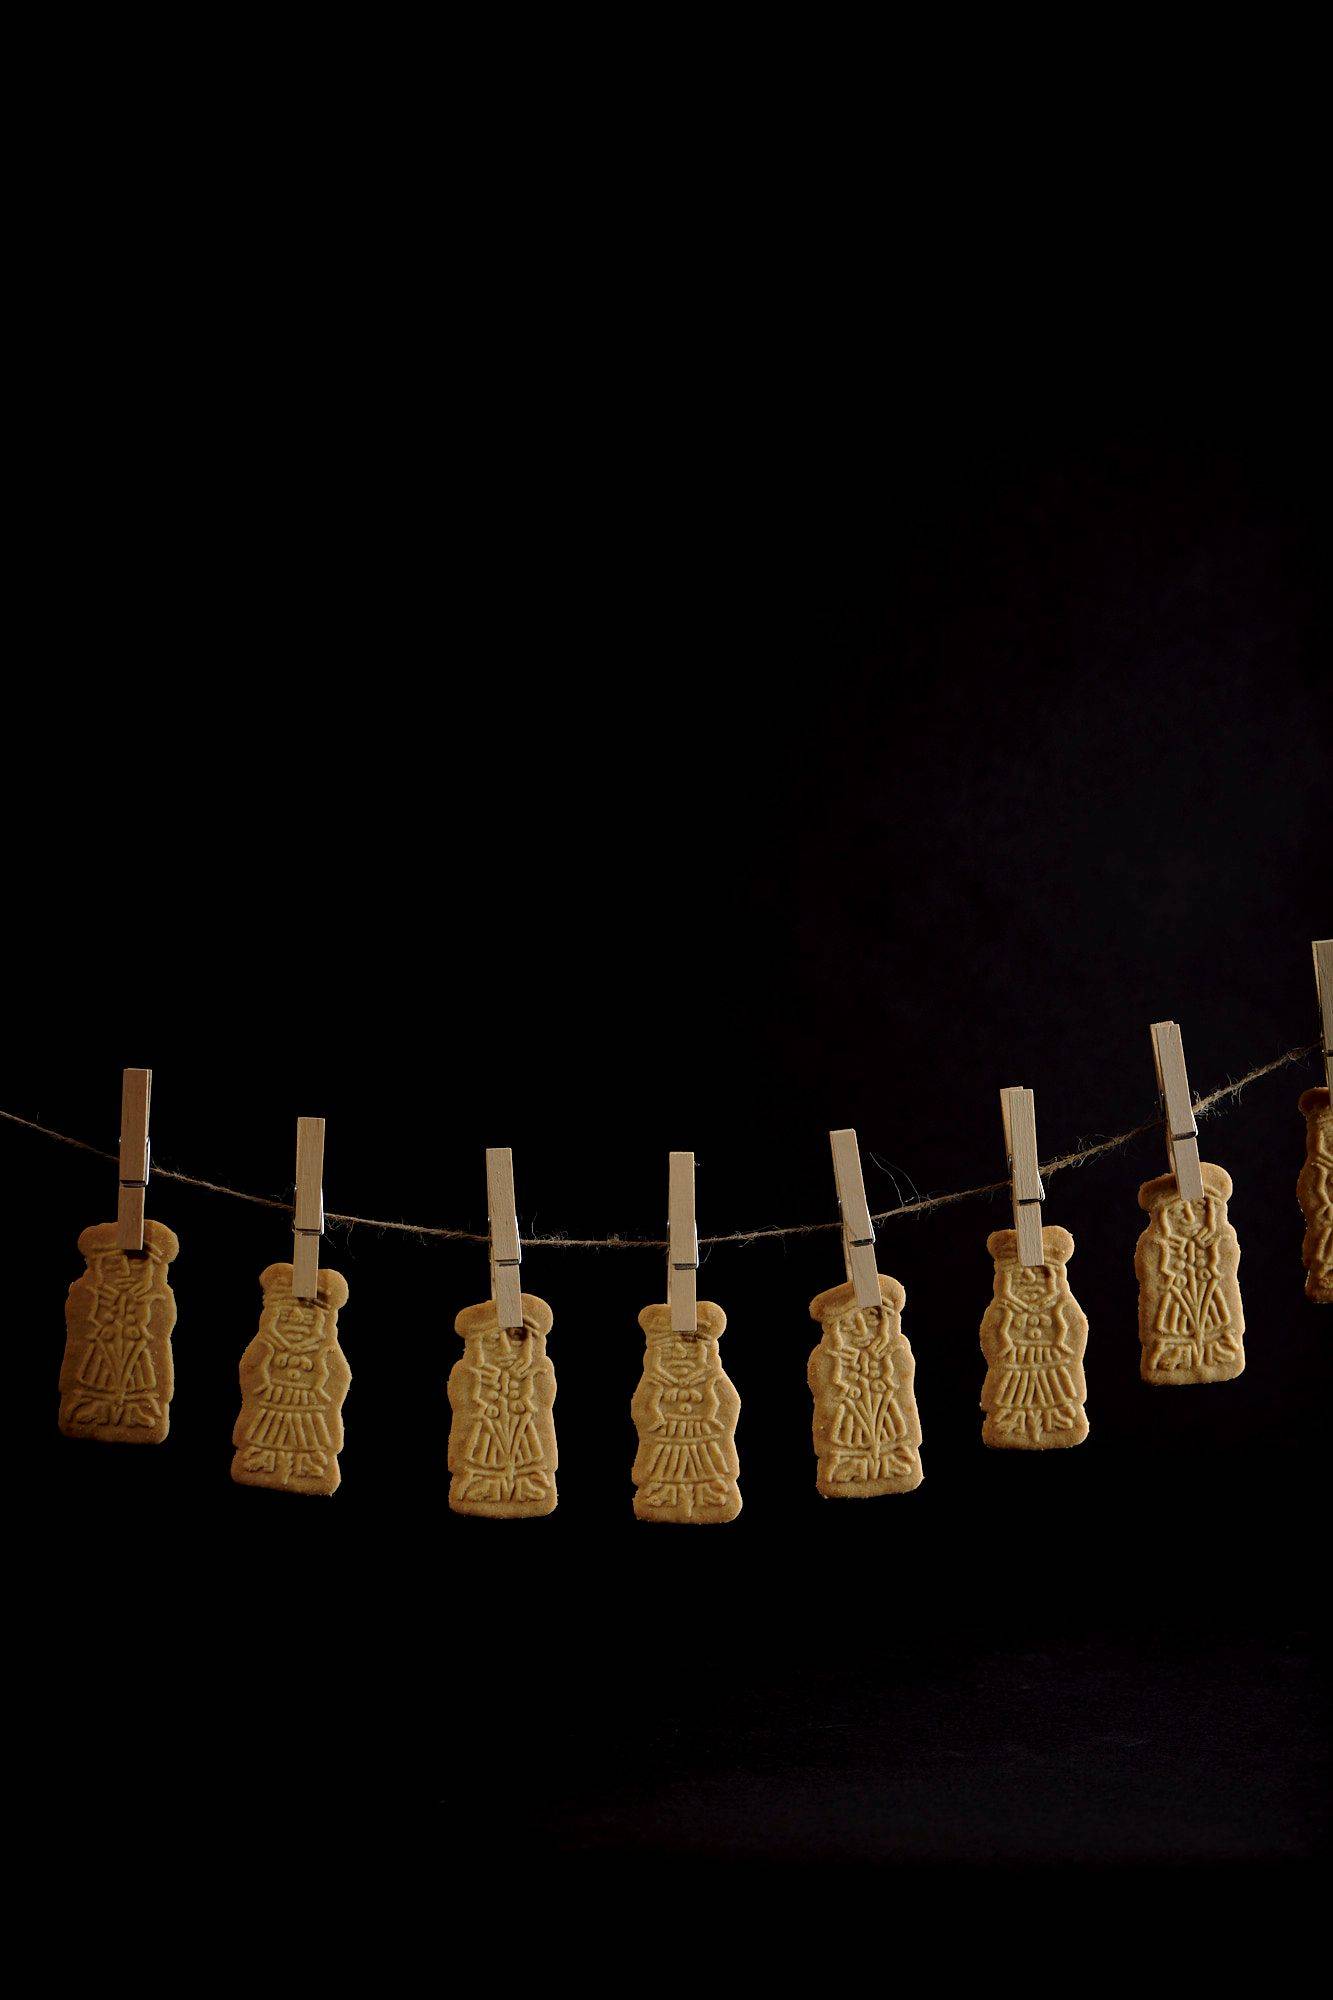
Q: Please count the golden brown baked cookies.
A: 8